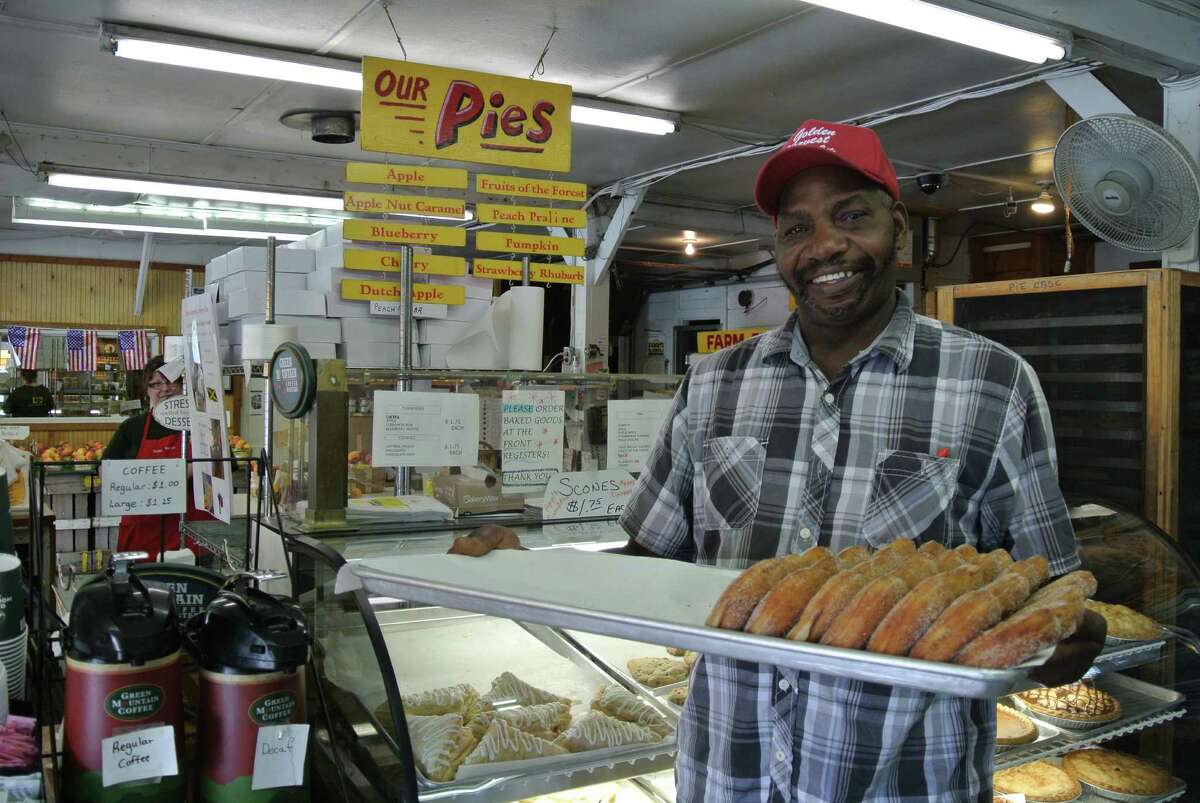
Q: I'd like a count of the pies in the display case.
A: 5